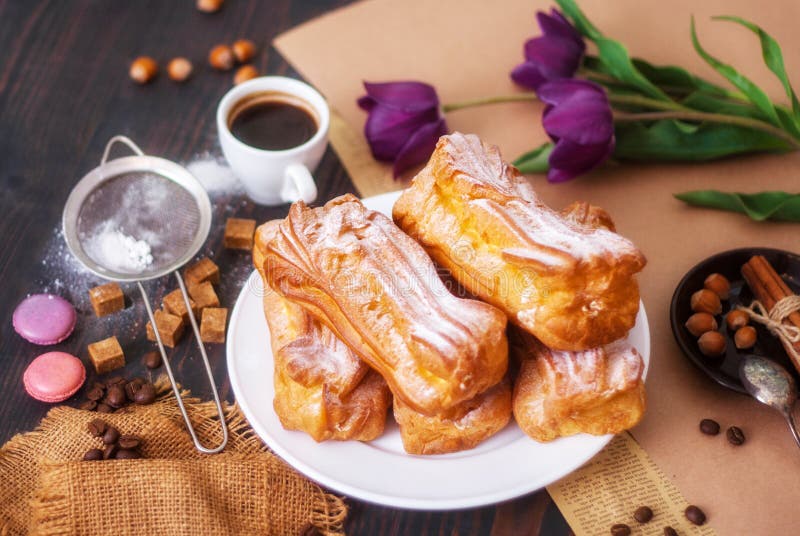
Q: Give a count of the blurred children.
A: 0